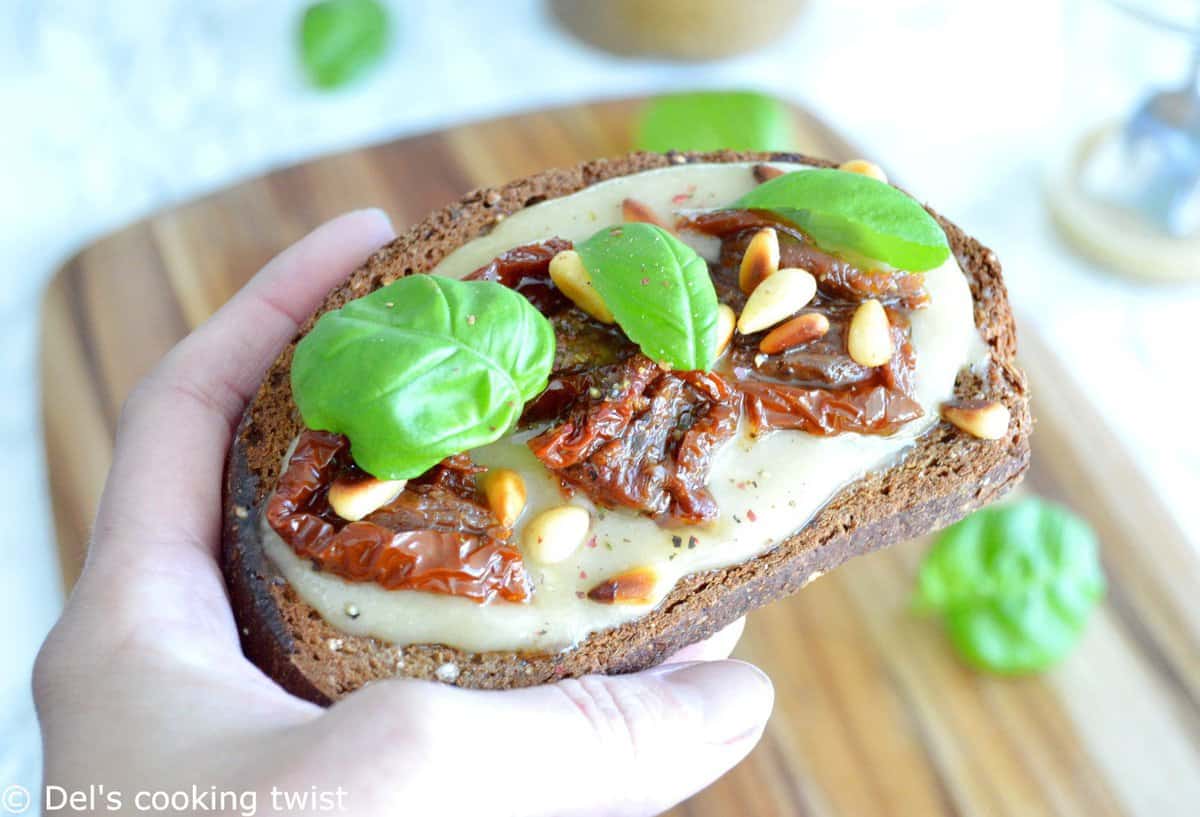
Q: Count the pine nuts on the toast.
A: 14